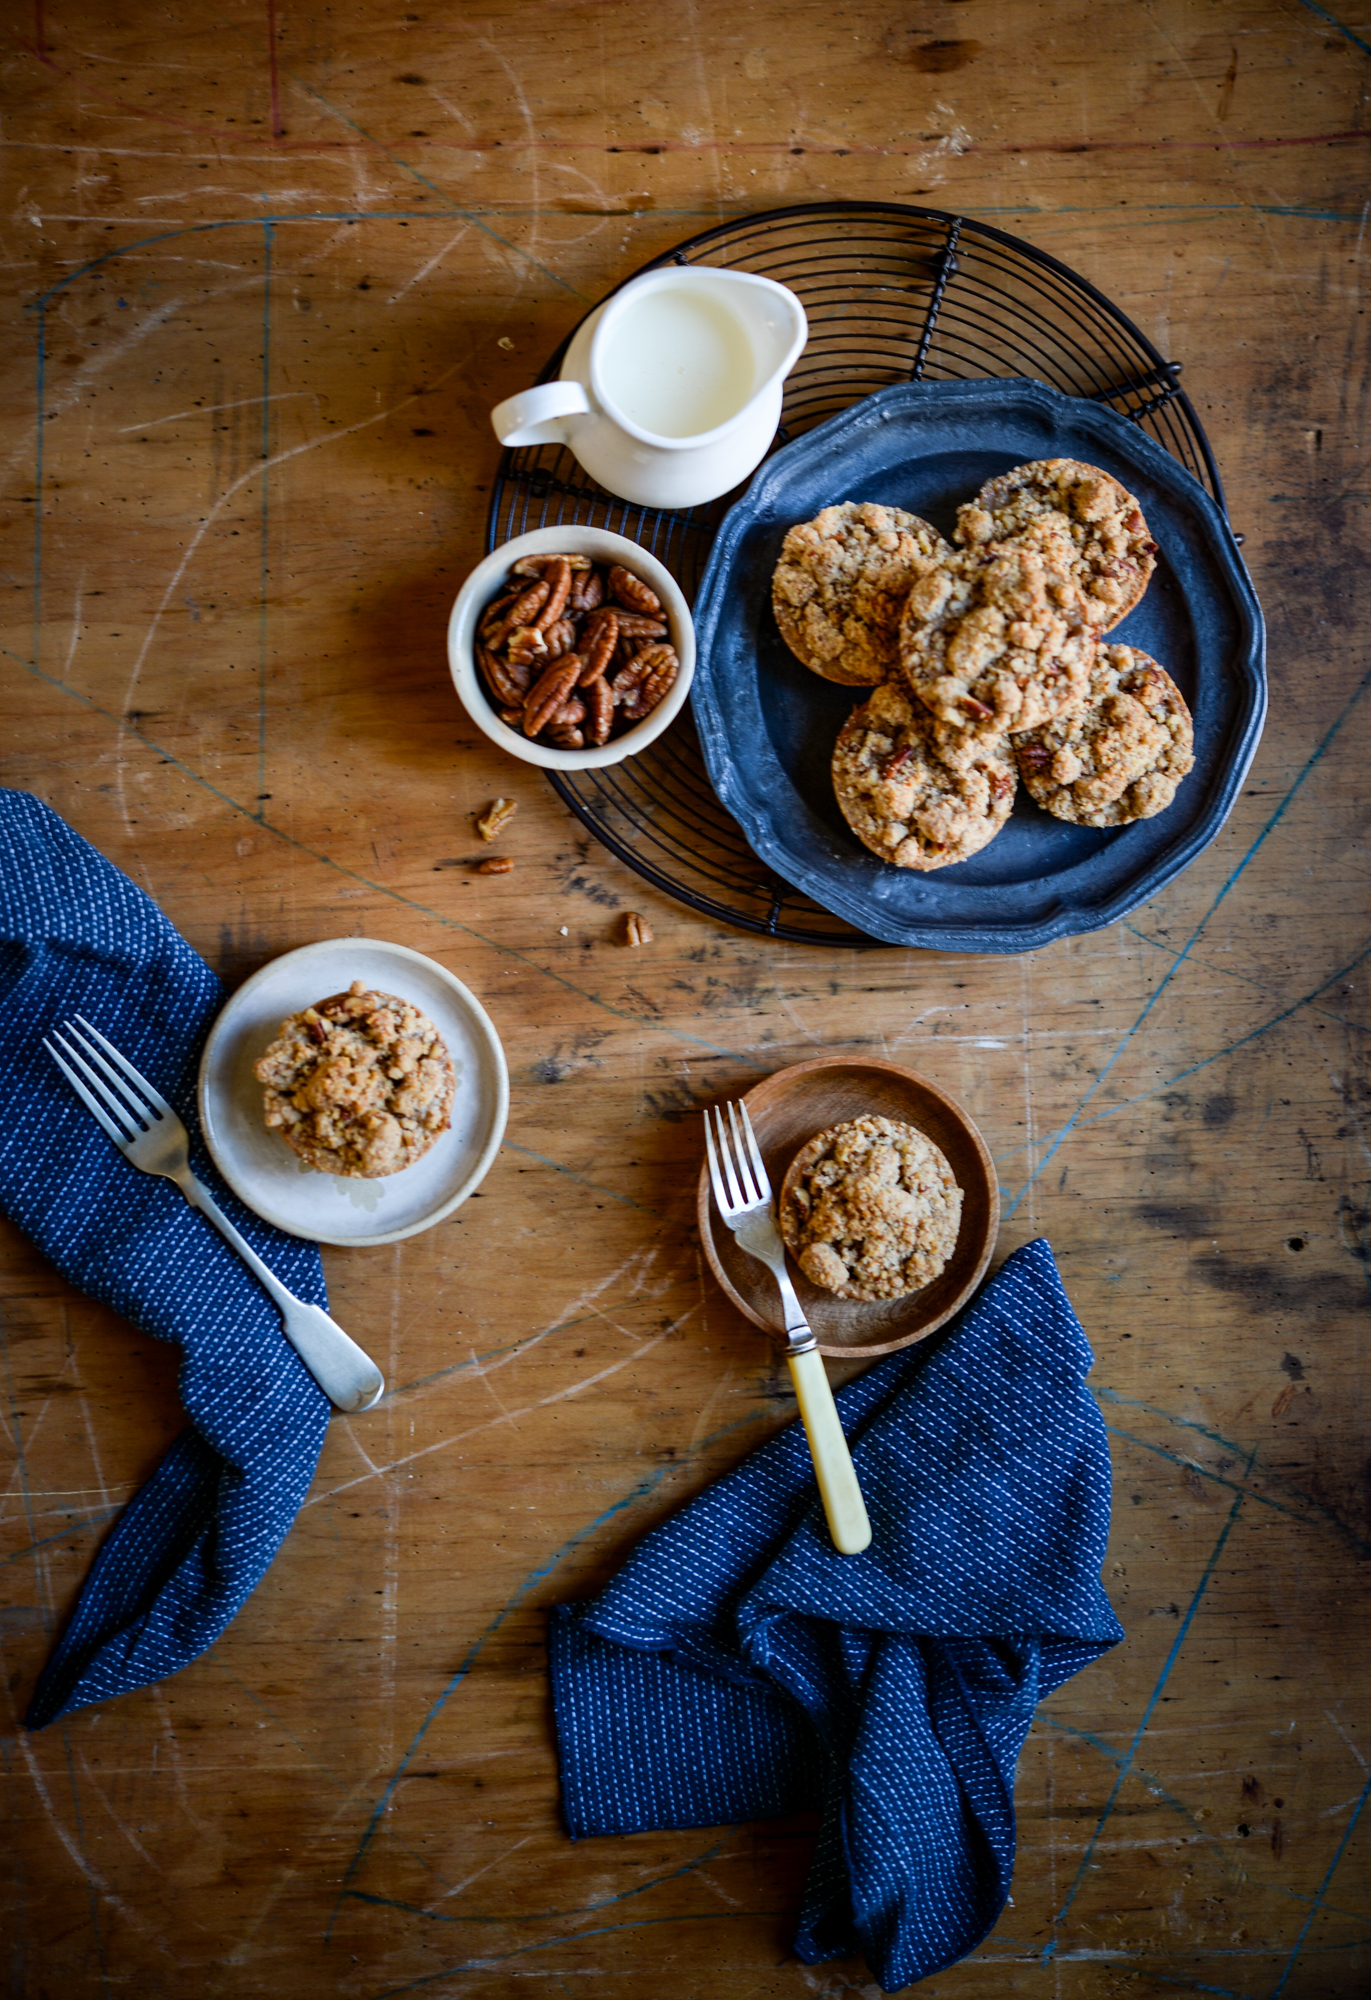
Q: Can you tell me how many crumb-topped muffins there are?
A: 7